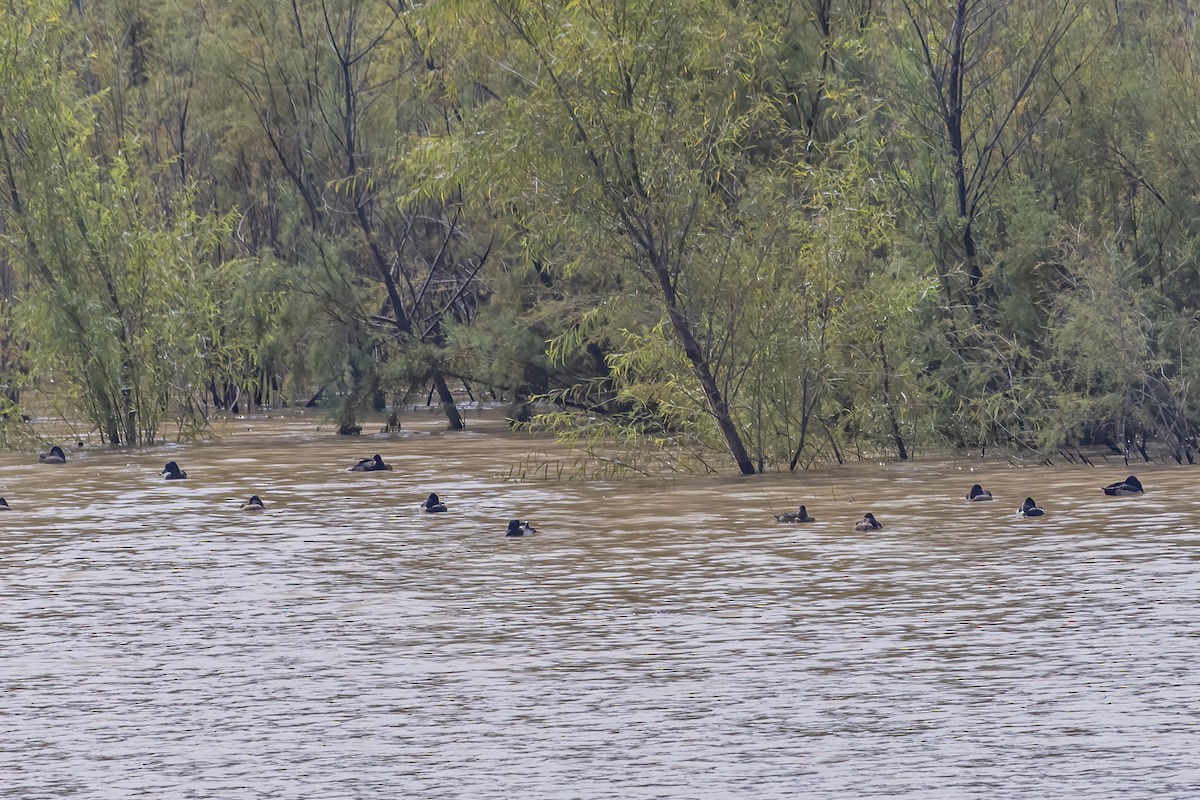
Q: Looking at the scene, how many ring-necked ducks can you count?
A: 12